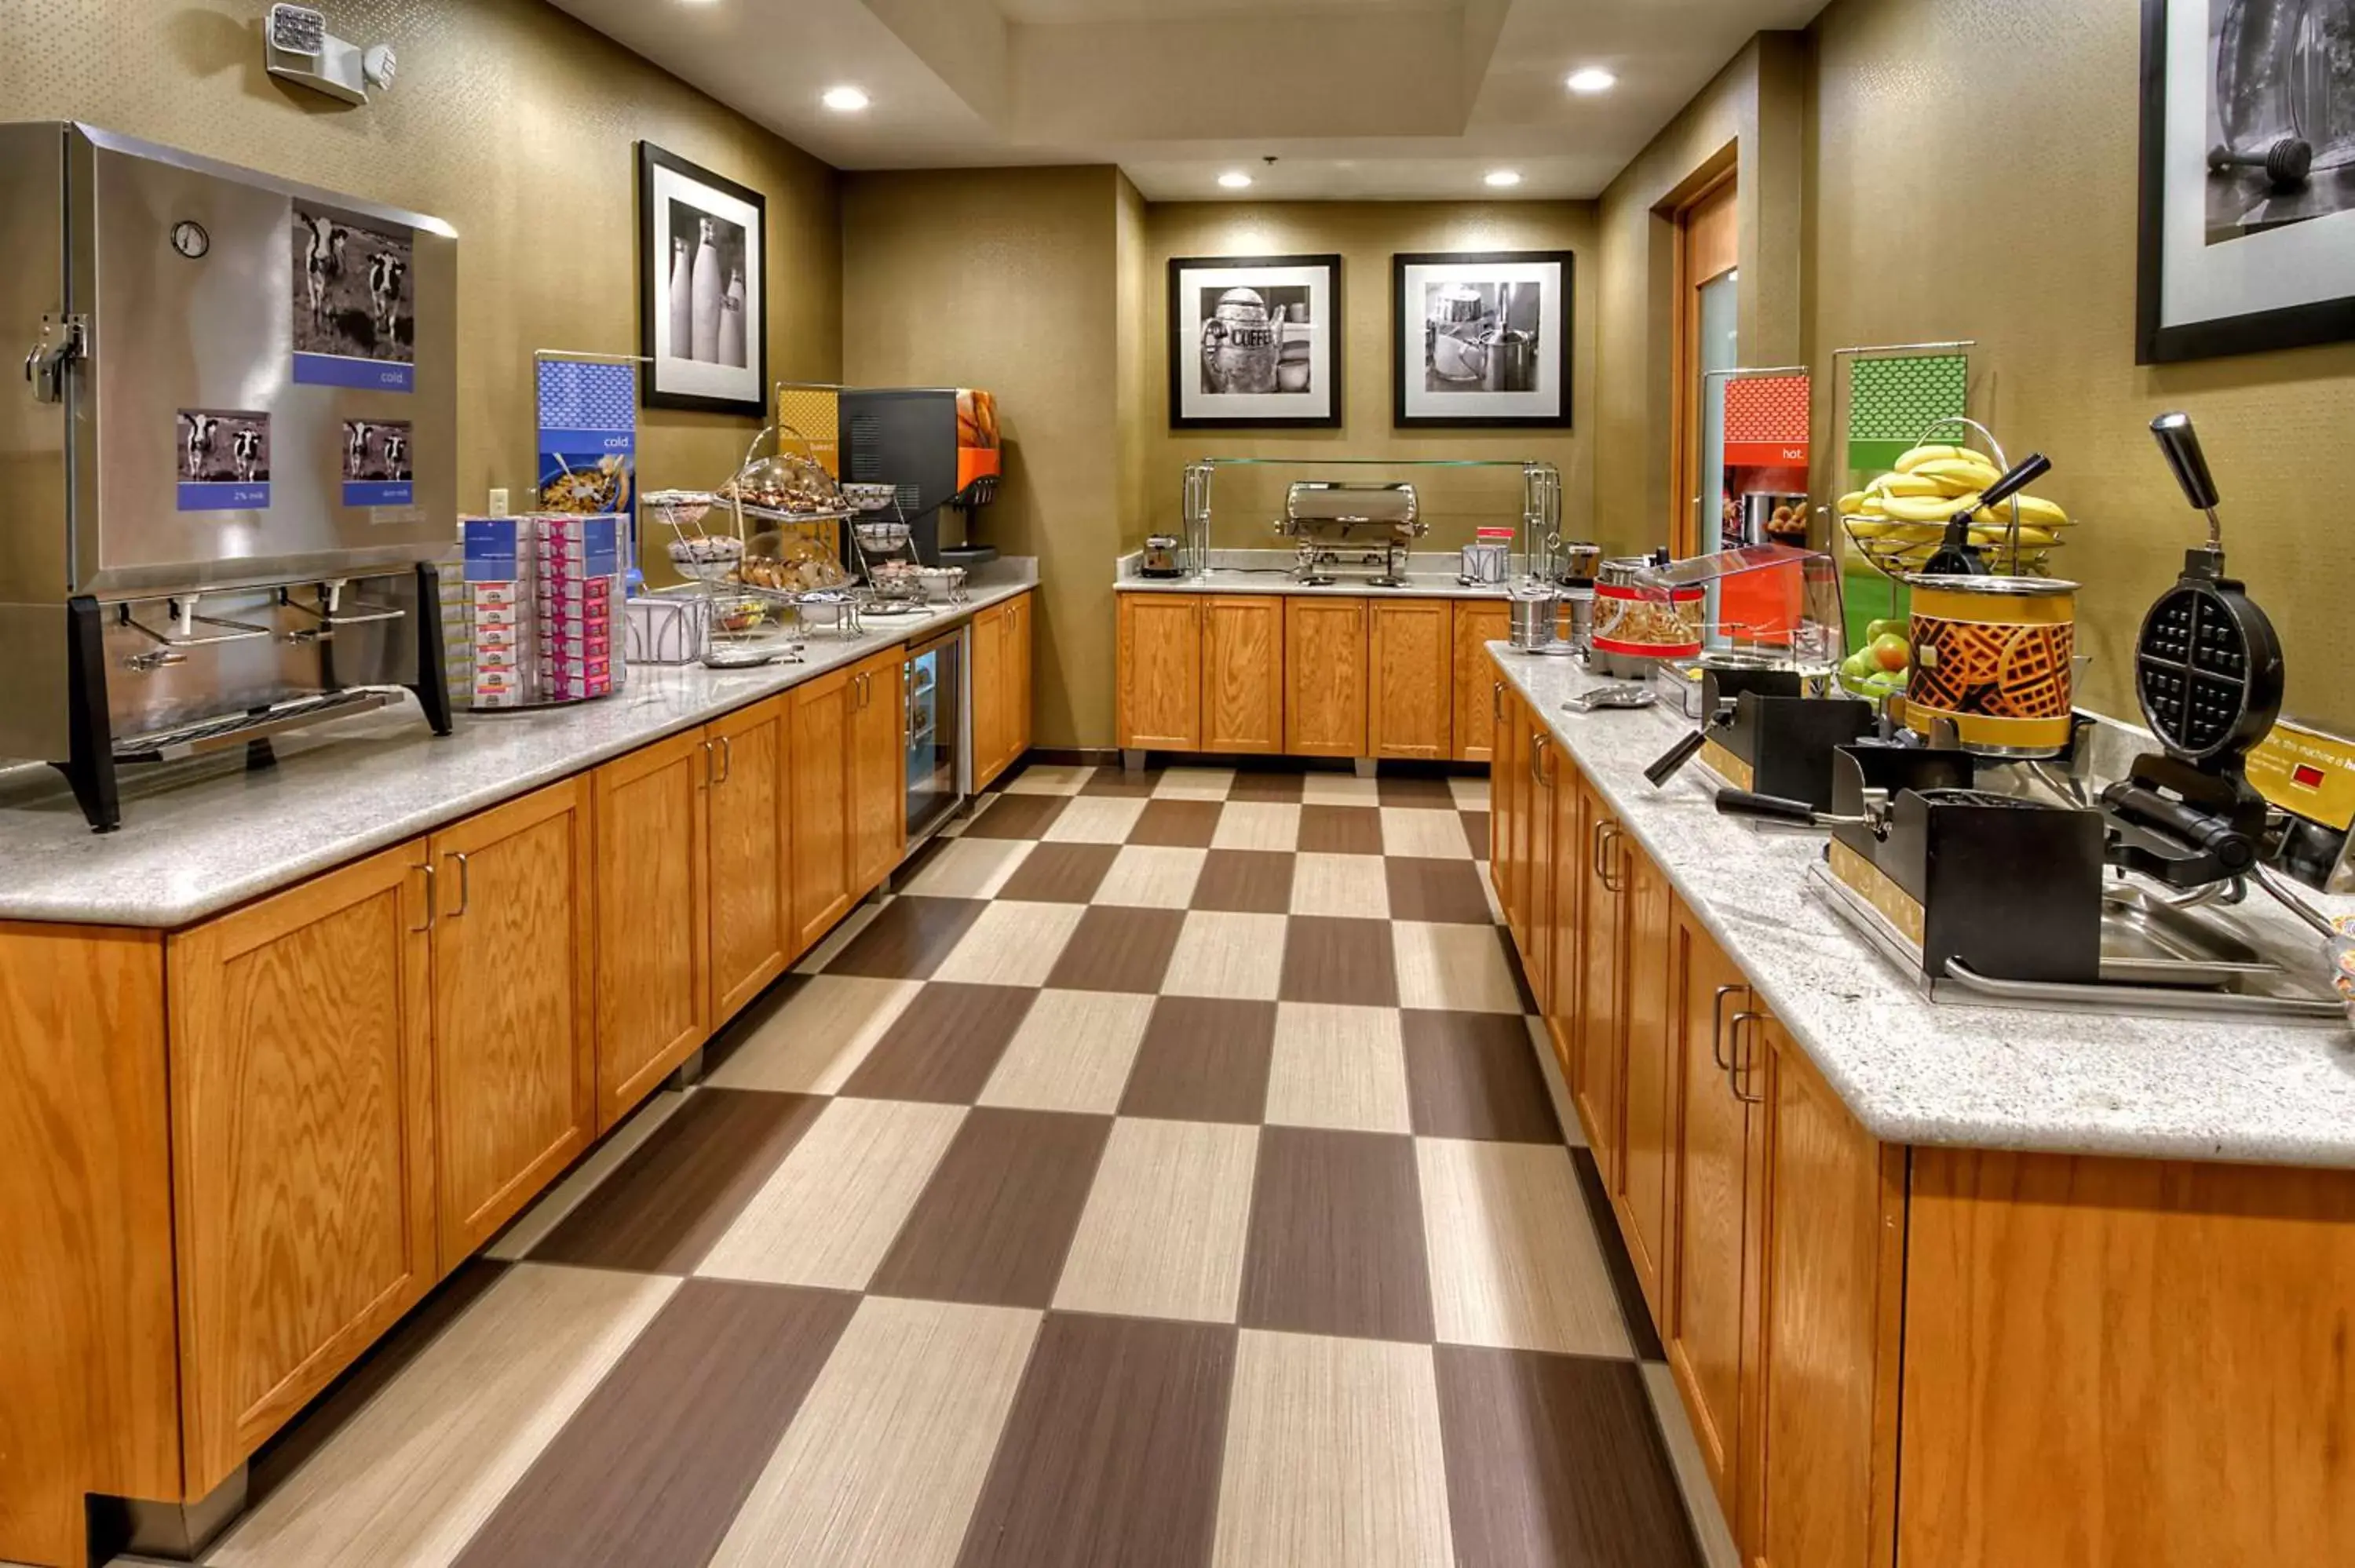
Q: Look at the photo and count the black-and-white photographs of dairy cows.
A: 3